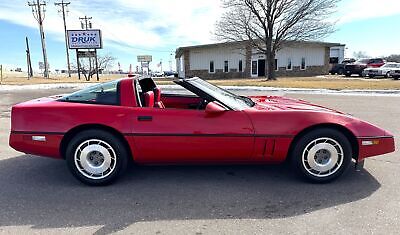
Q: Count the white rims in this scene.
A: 2